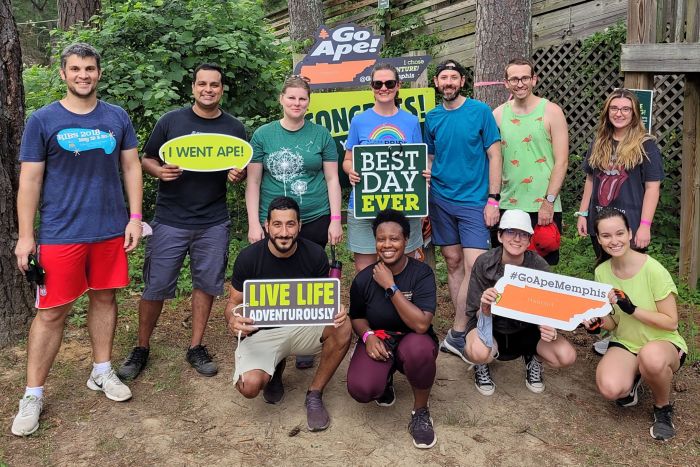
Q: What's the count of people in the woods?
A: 11